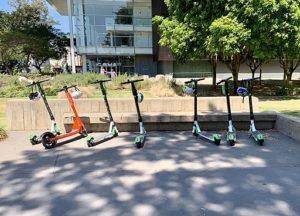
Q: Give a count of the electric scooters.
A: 7